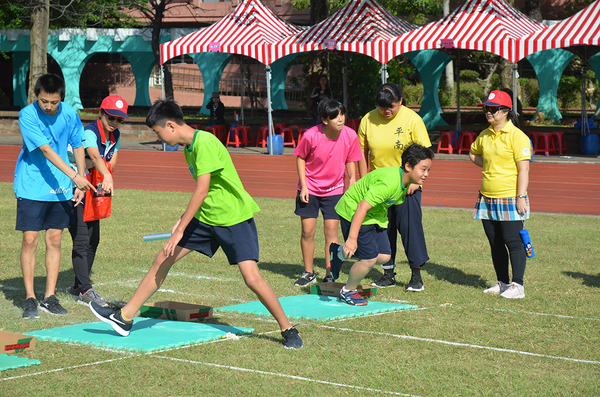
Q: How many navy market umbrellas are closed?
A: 0